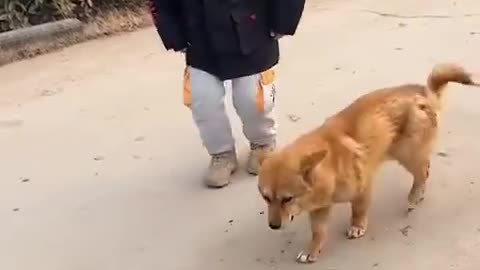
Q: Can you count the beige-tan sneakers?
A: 2